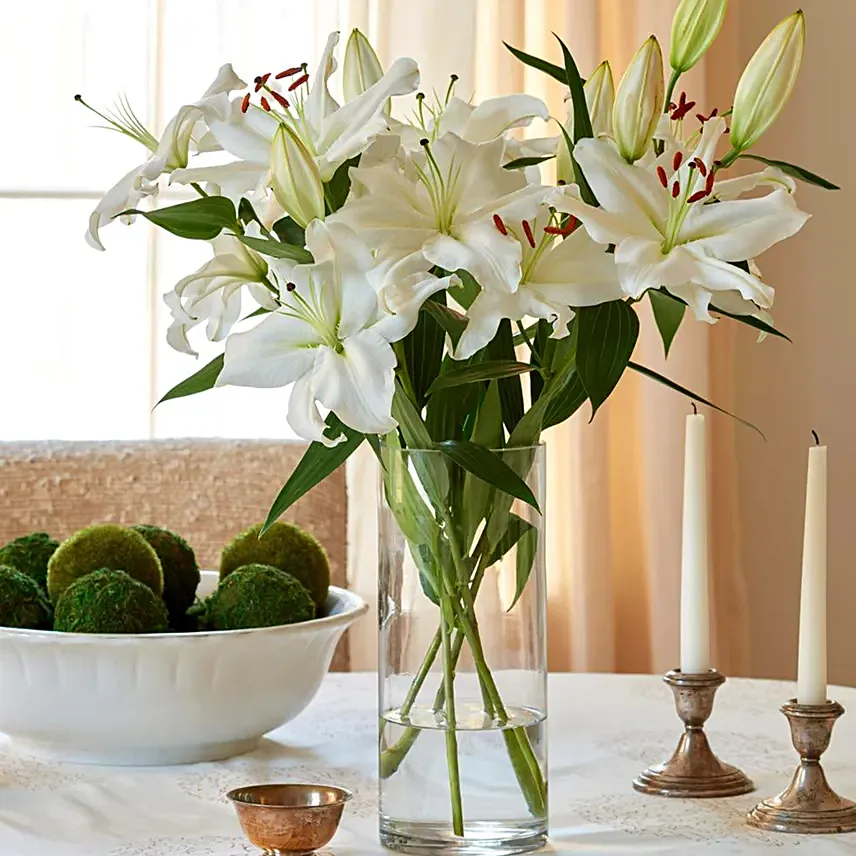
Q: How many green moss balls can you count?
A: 7